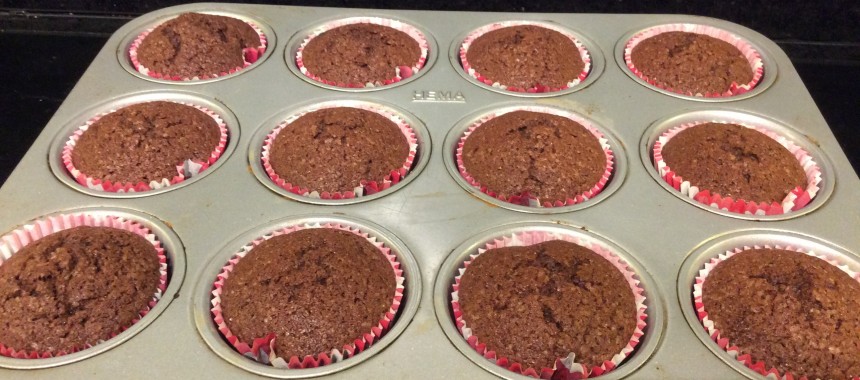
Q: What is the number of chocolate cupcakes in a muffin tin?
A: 12